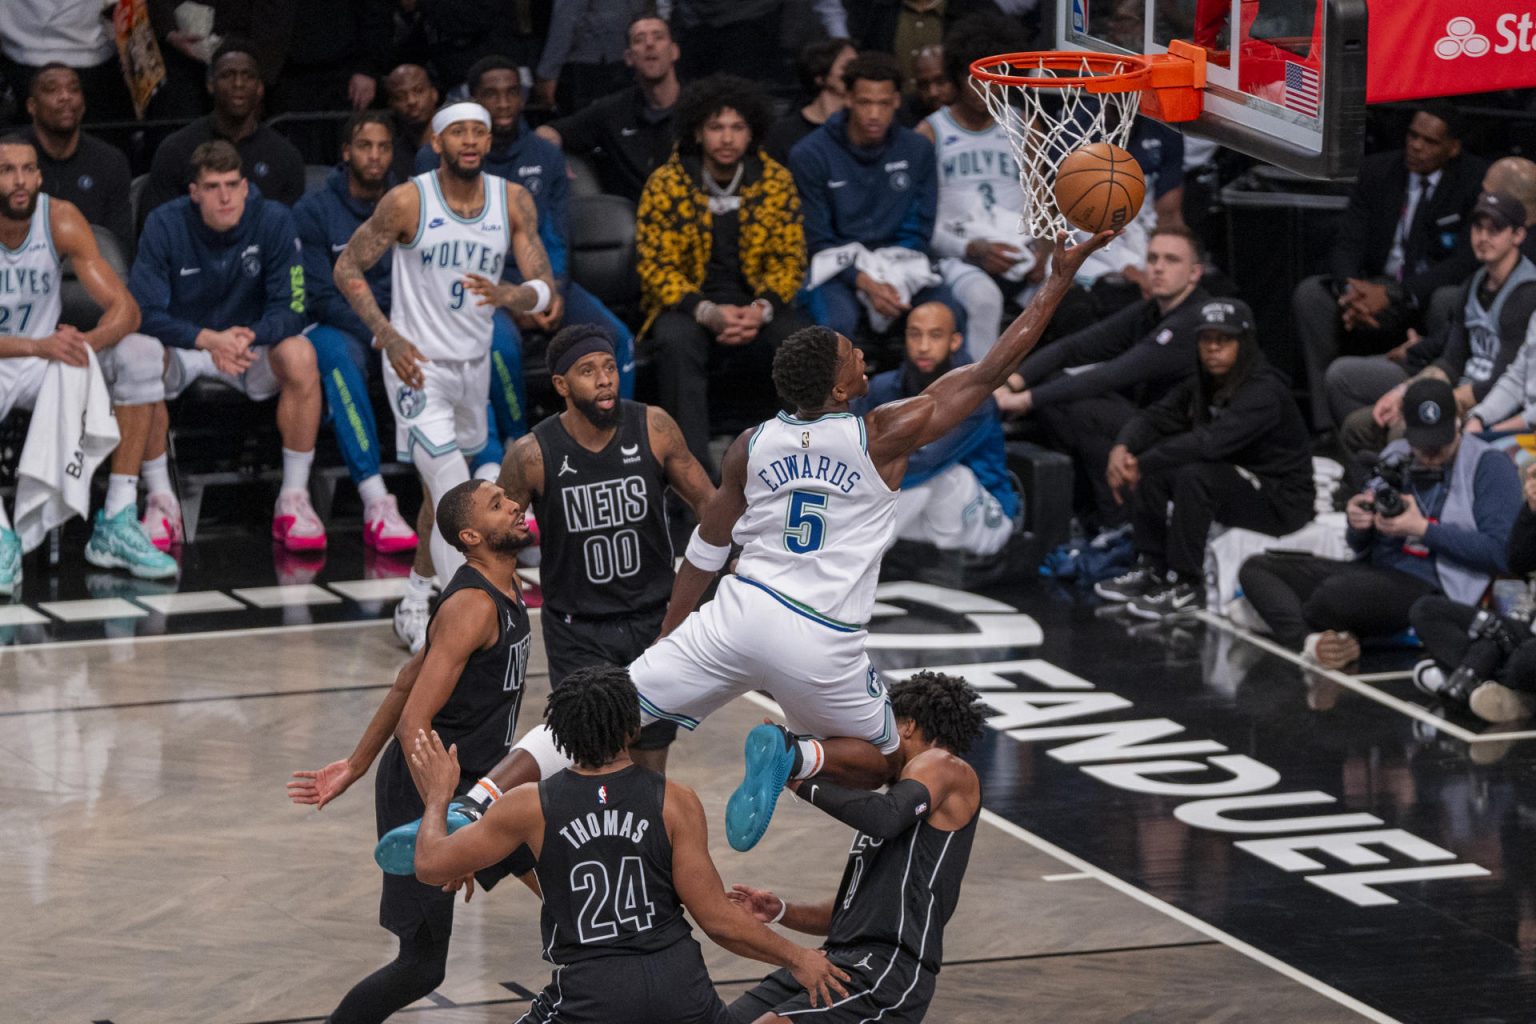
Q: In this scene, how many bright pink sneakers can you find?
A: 4